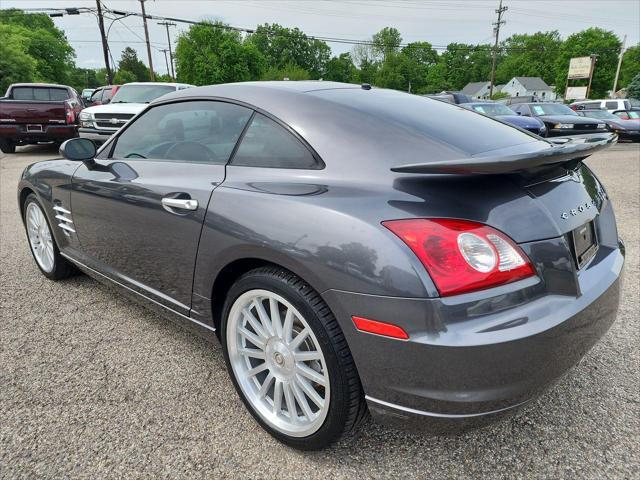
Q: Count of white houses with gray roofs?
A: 2